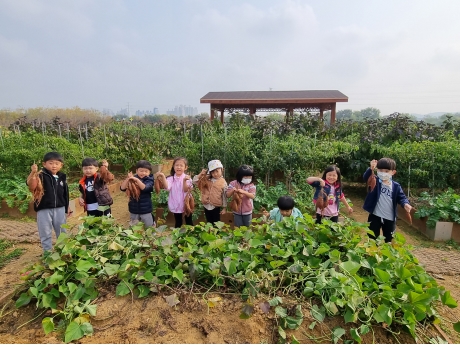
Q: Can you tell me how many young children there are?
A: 9